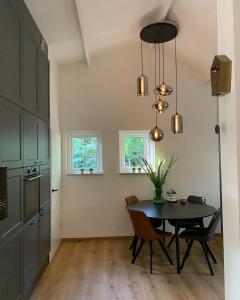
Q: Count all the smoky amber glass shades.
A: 5